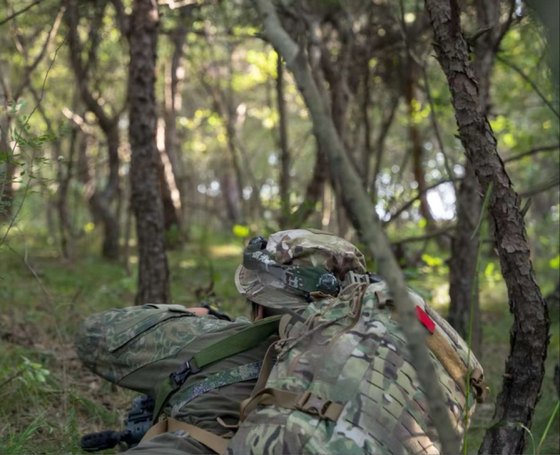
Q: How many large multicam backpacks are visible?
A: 1